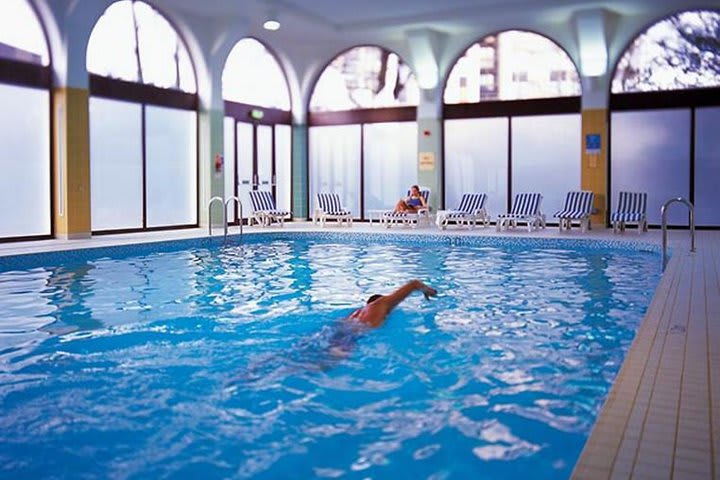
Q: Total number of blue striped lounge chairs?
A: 7